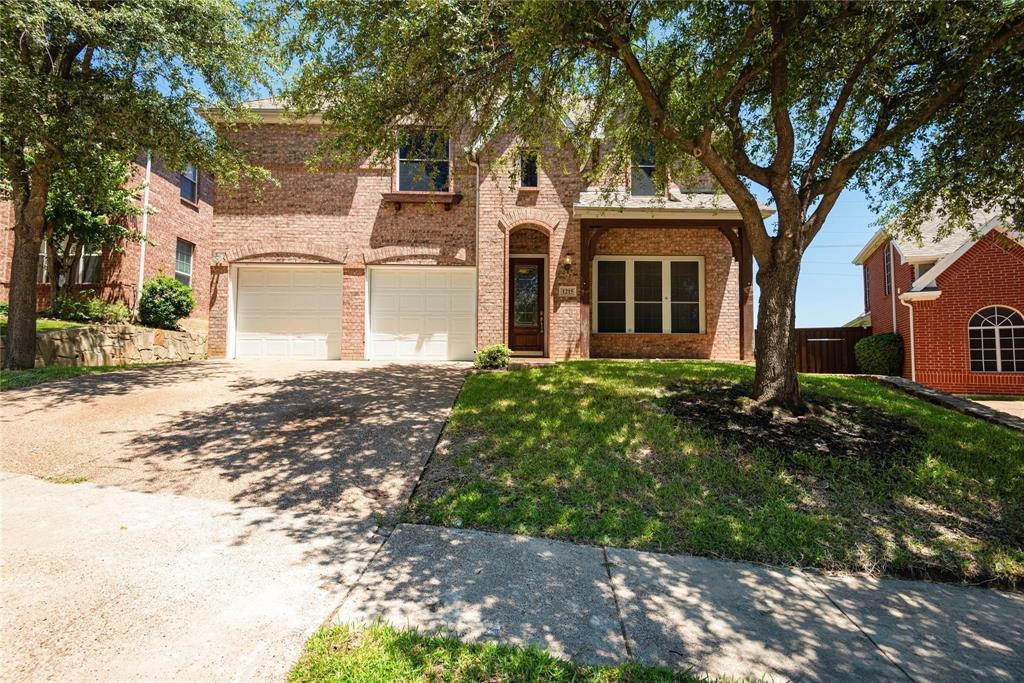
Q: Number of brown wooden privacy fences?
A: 1